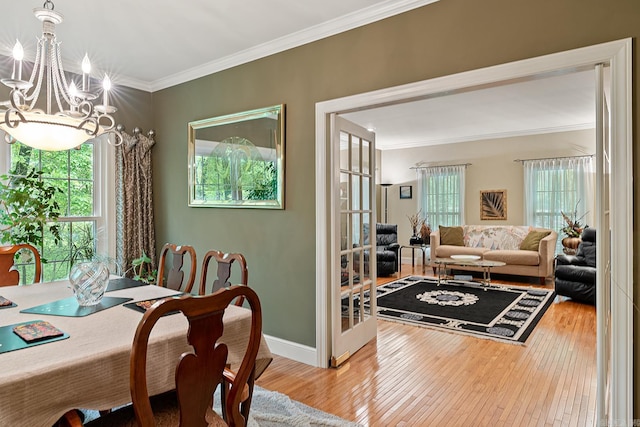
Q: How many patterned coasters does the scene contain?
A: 3